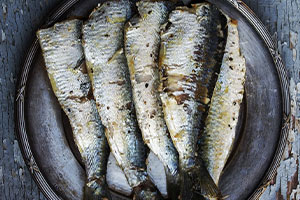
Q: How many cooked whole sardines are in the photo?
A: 5